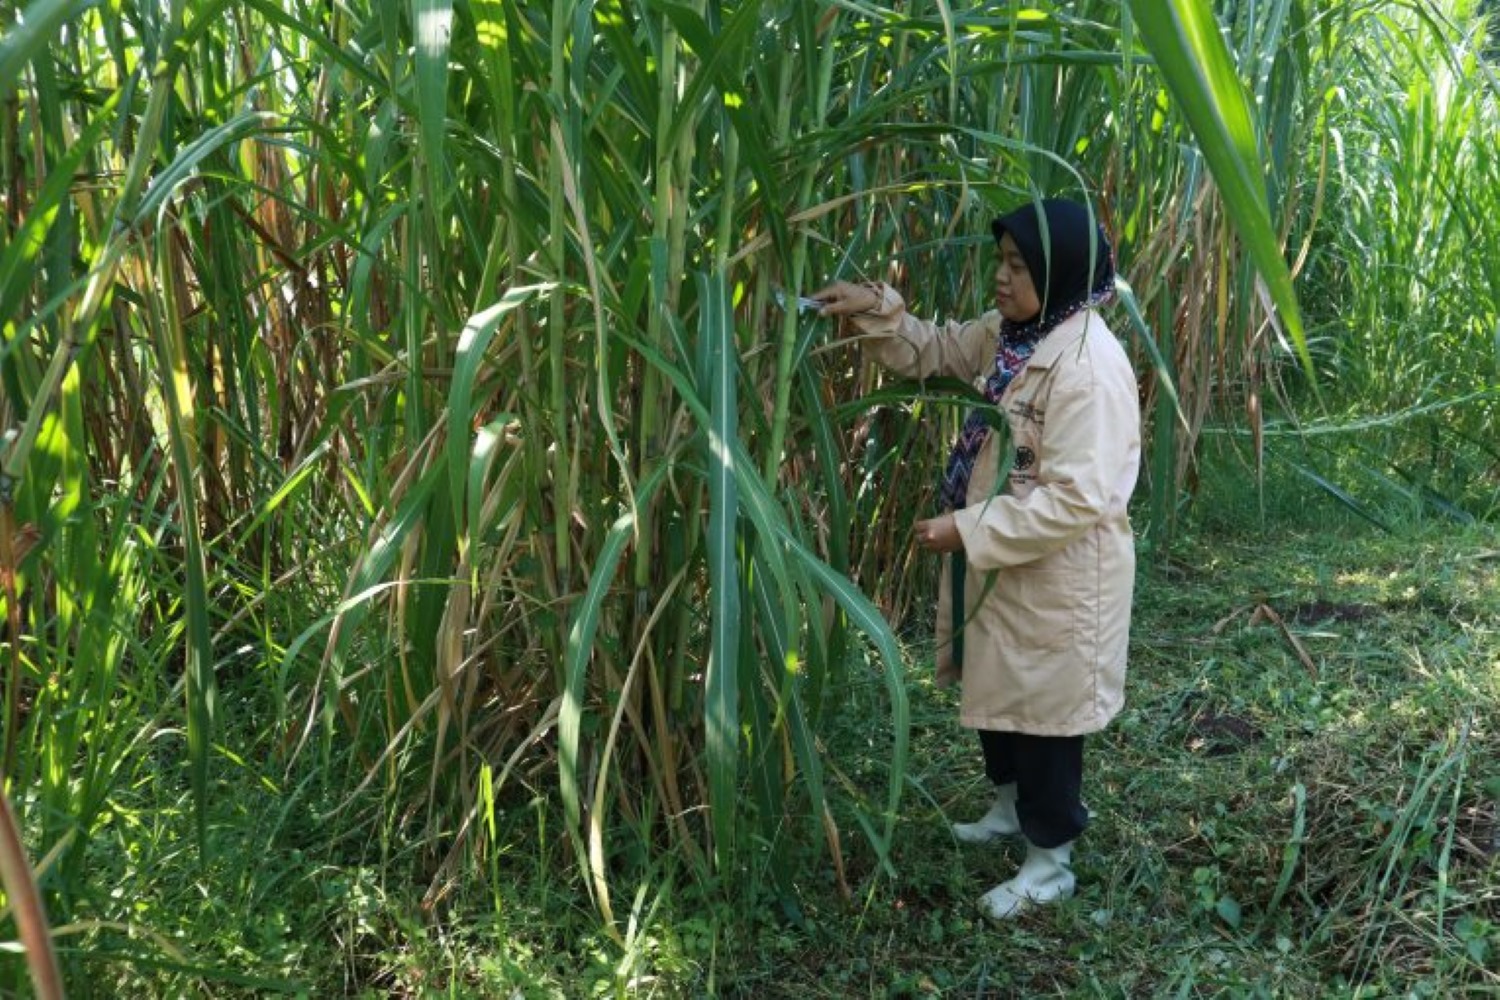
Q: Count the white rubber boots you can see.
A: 2